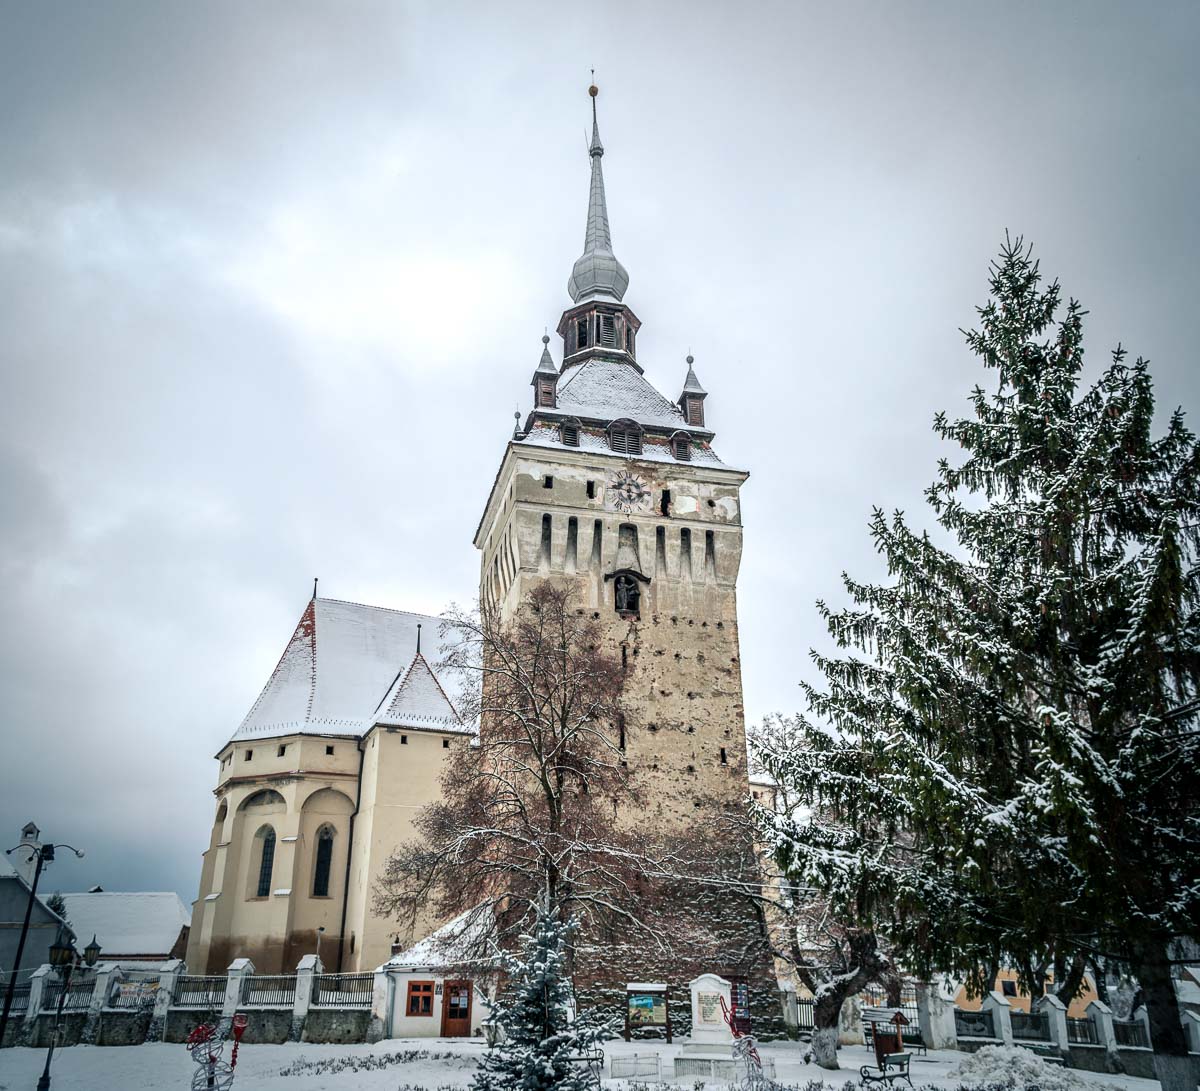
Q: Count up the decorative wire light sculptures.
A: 2